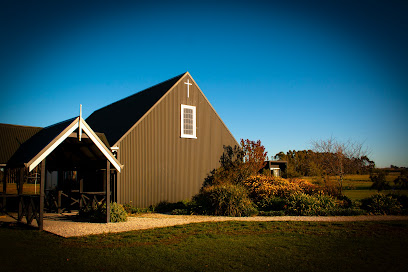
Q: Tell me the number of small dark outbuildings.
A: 1